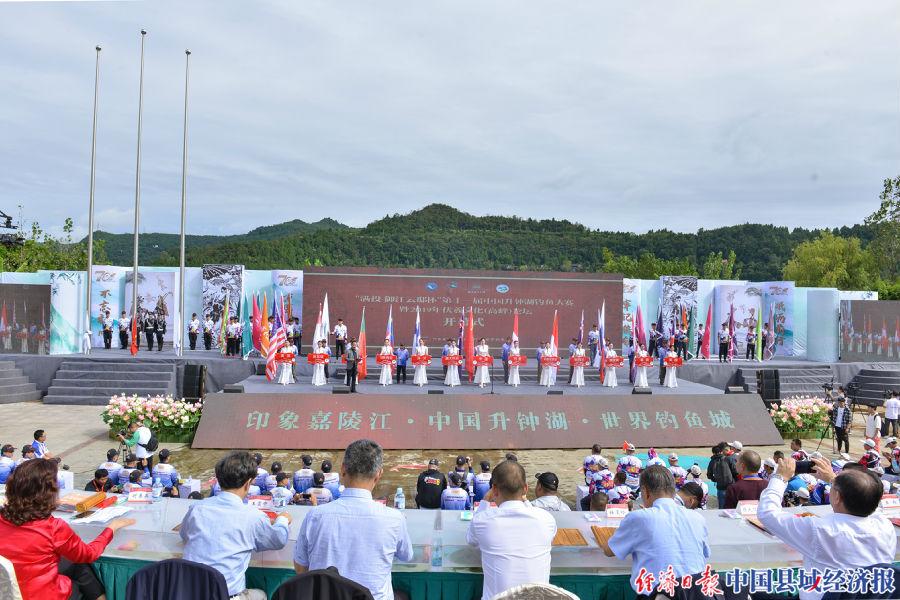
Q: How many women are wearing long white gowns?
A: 13